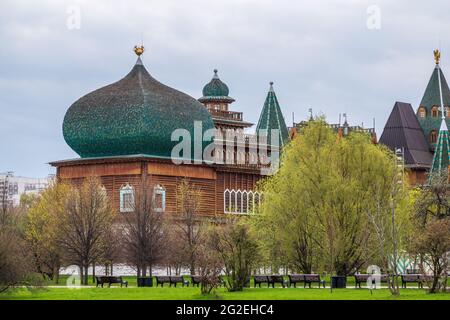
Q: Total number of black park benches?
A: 7